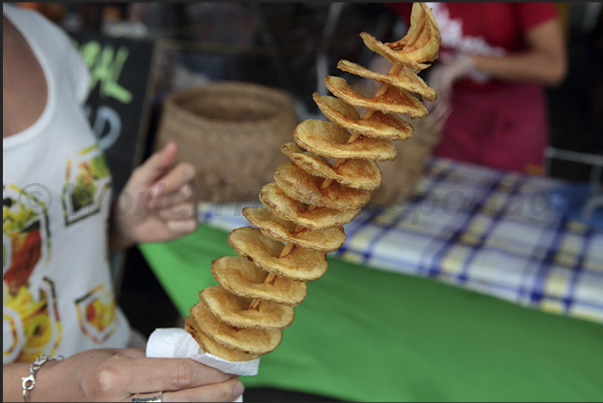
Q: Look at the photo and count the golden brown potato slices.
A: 14